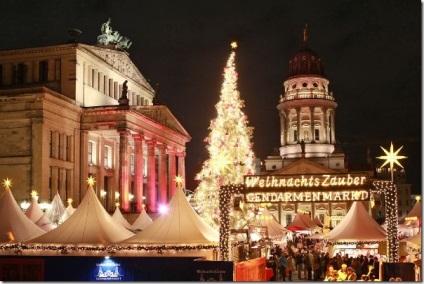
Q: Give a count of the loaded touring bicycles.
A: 0